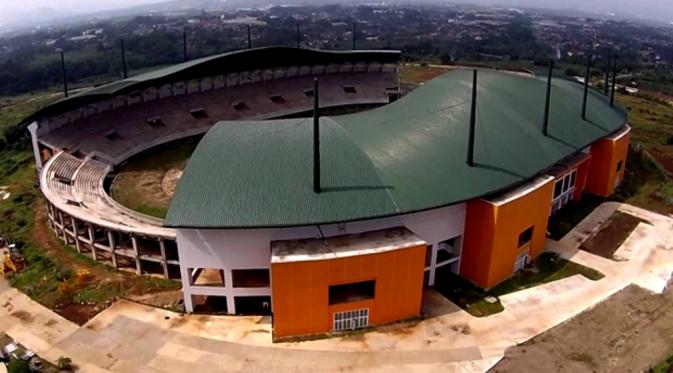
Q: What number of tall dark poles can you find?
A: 12